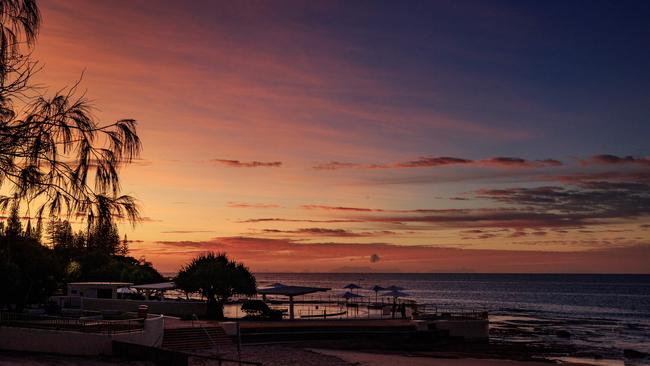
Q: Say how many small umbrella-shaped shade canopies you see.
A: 5